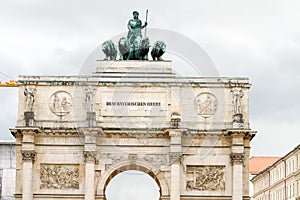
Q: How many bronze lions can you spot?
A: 4